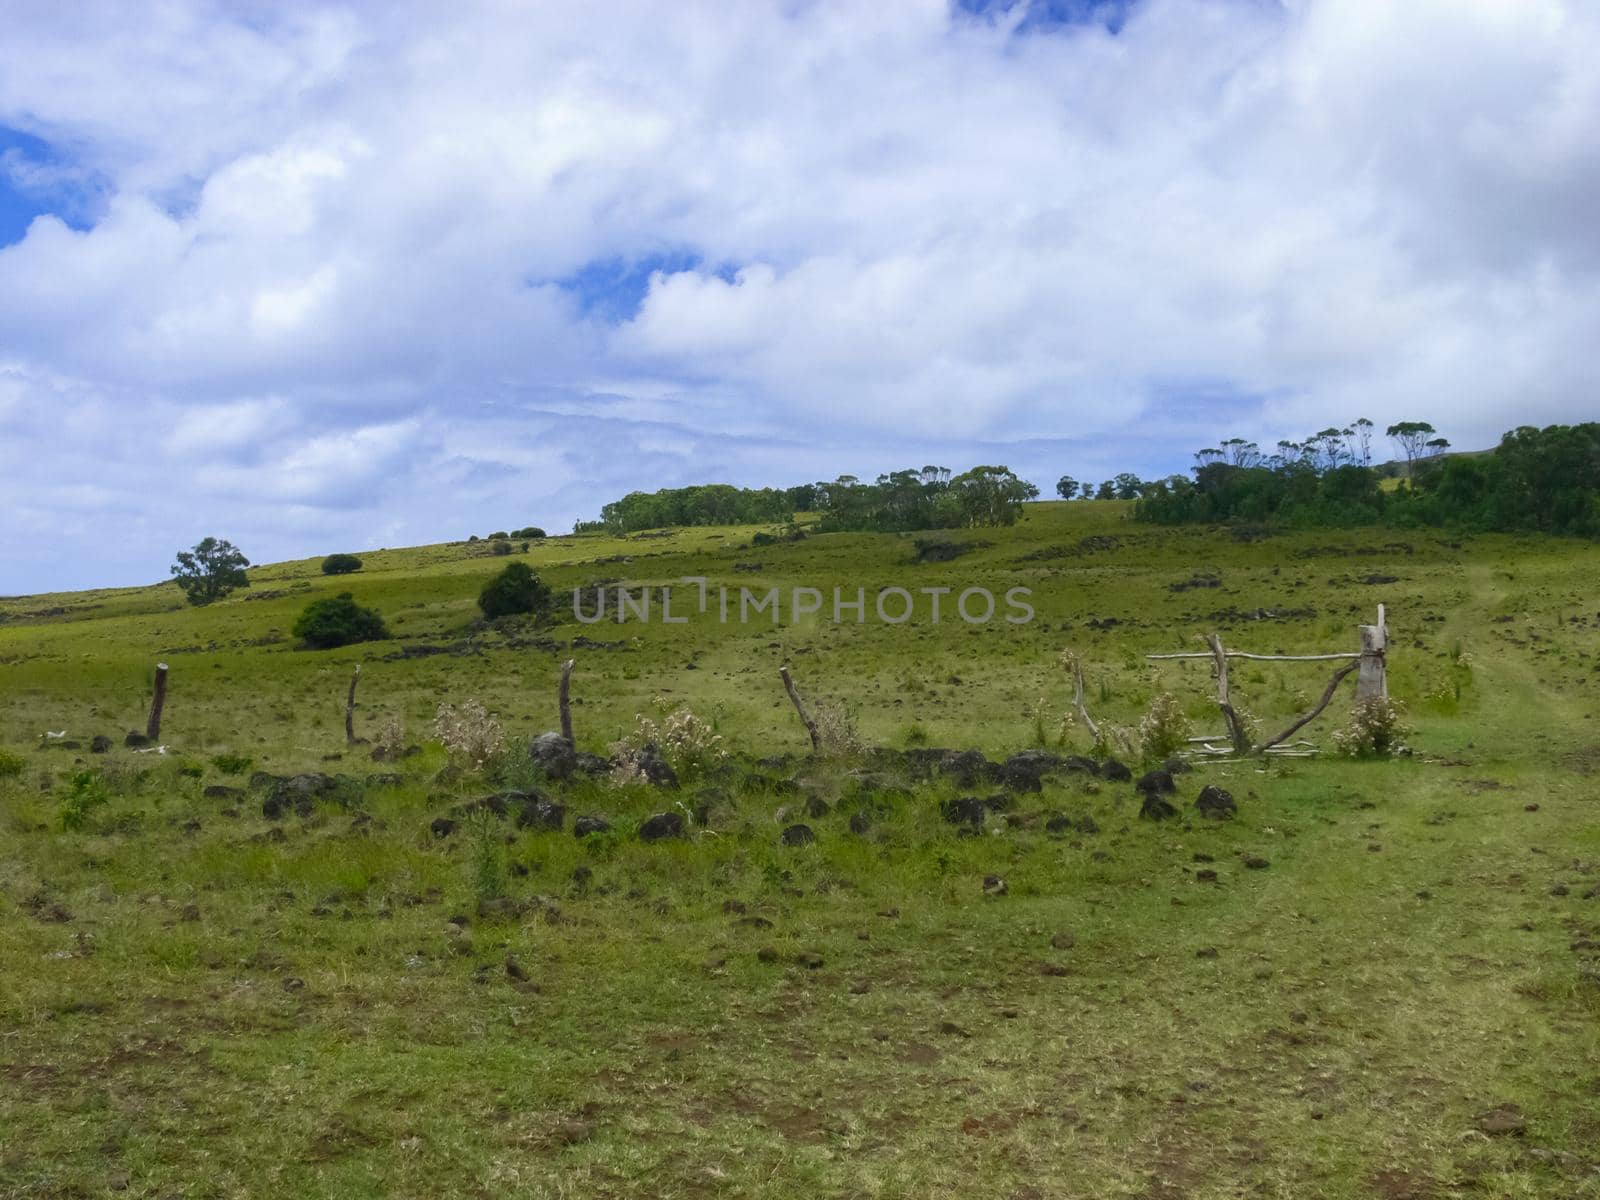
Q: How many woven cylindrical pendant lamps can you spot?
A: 0